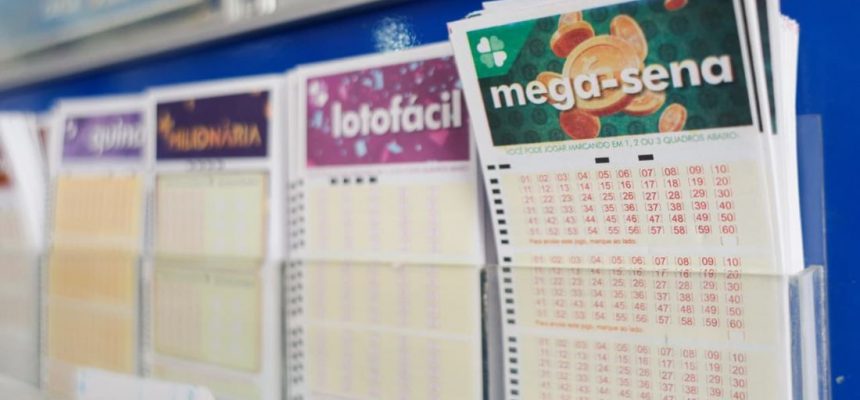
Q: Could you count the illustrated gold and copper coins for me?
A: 9